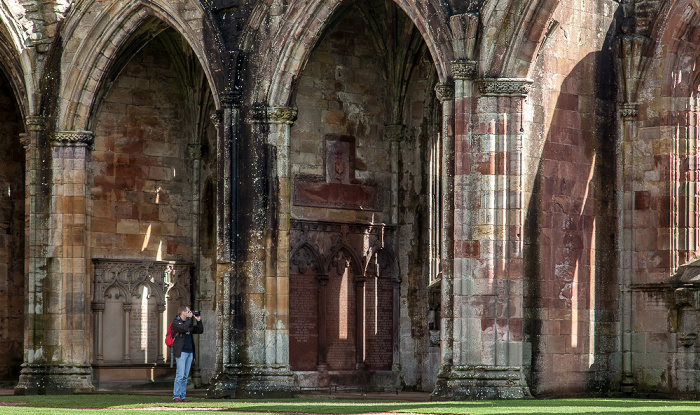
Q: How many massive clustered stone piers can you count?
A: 3